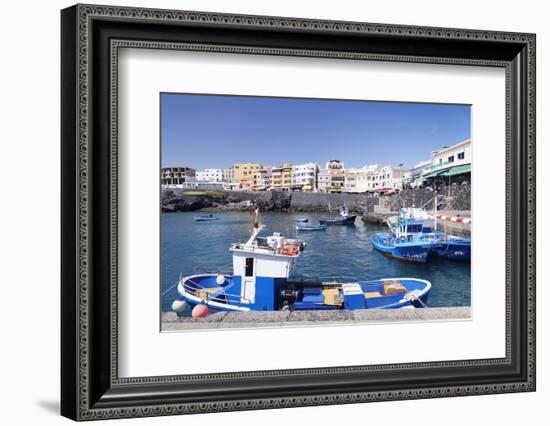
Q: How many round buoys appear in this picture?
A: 3